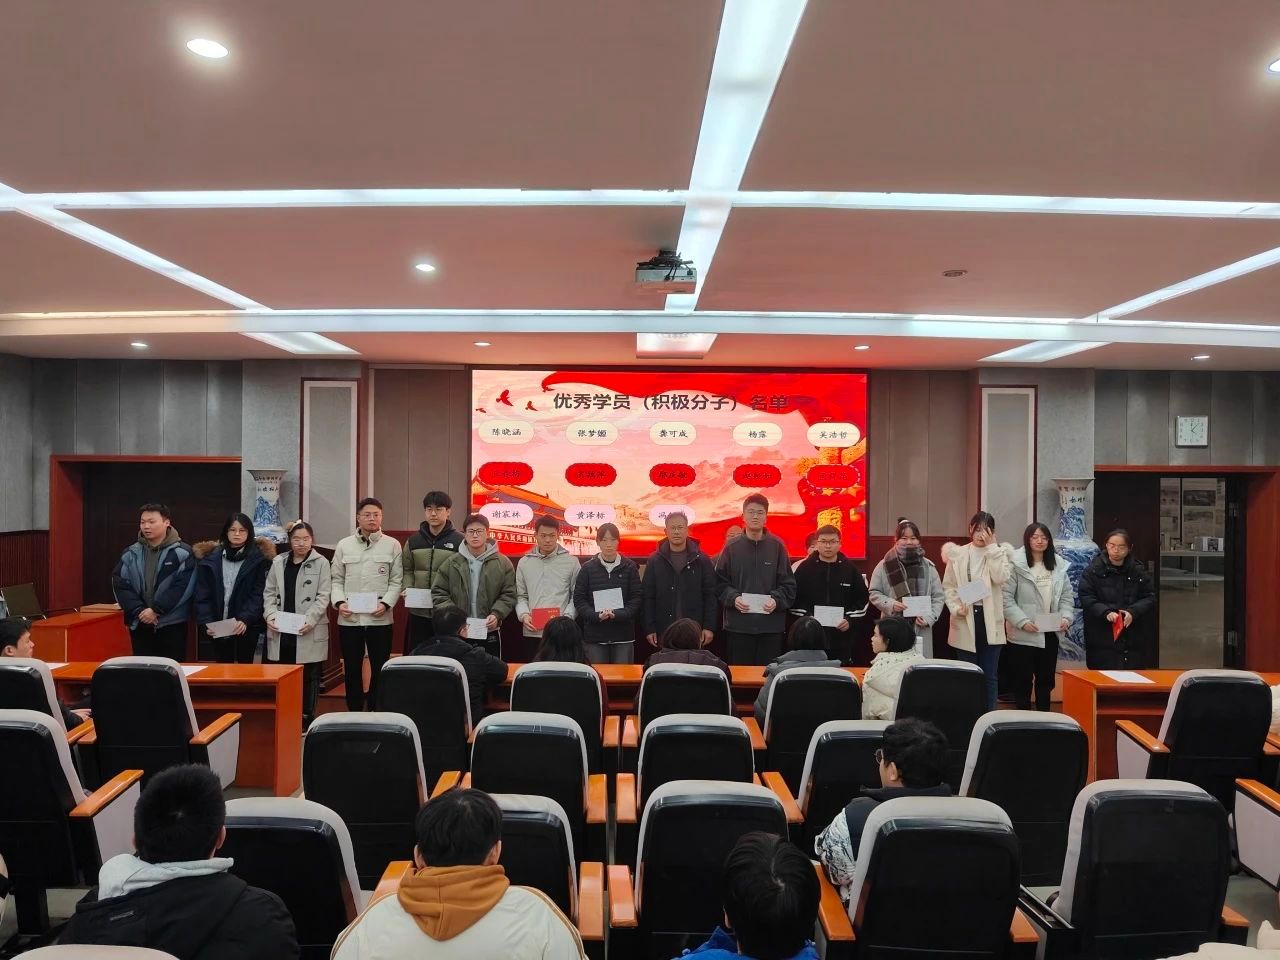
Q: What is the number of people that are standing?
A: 15